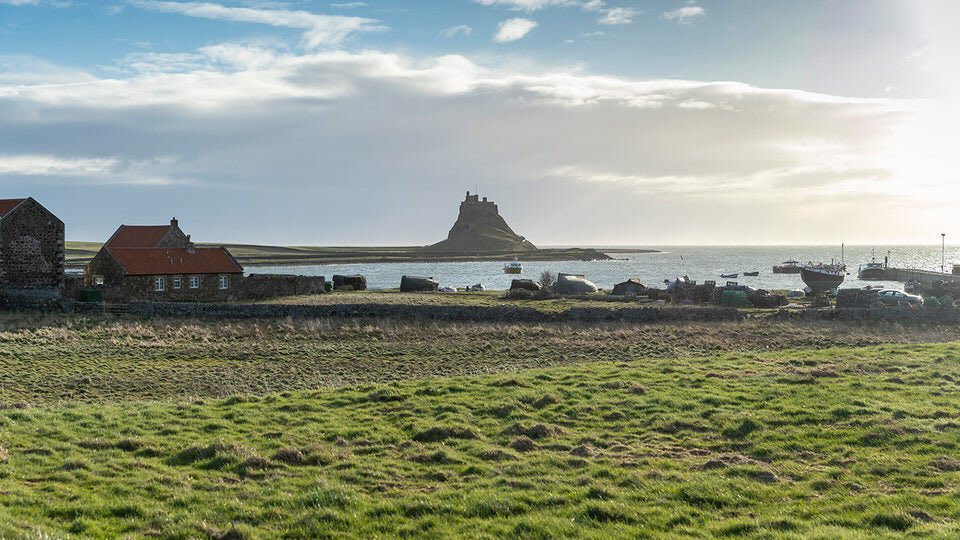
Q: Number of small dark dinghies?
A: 2